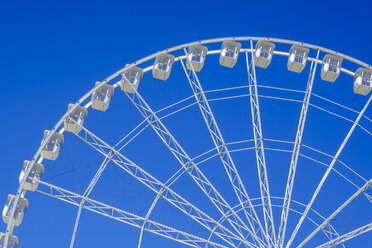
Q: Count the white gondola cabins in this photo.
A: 14